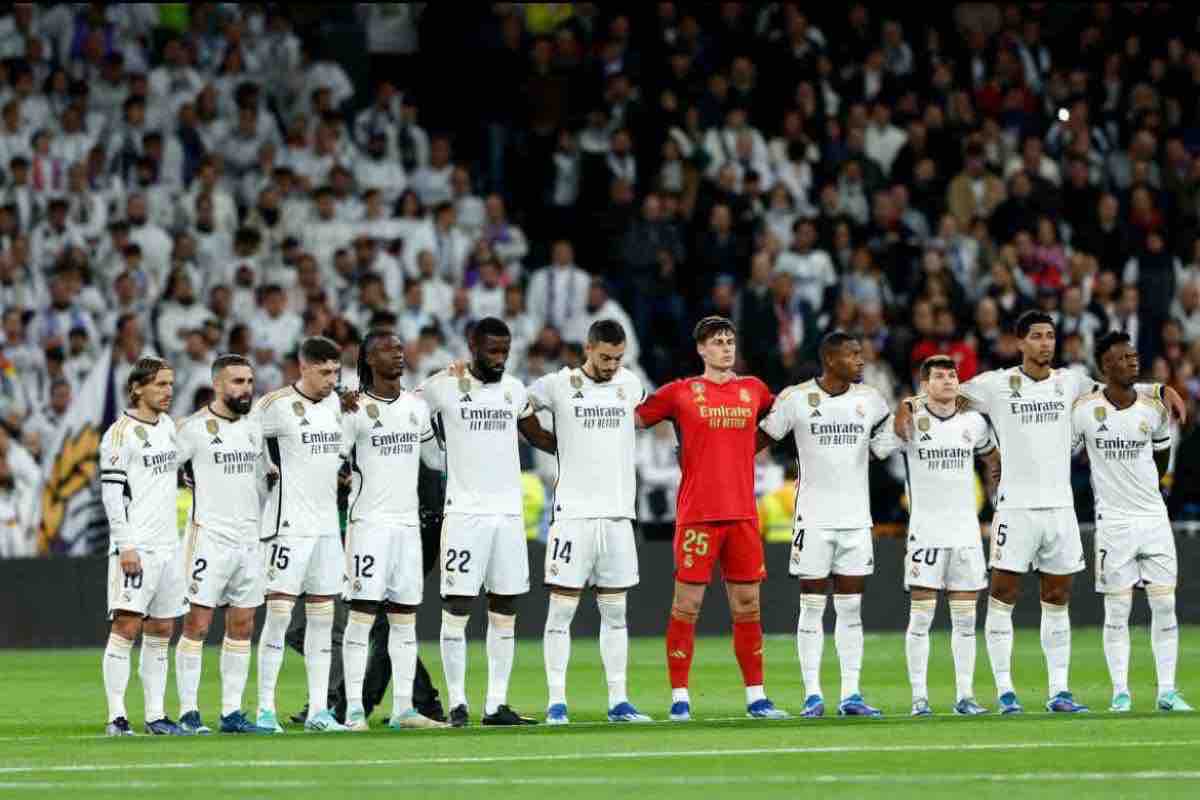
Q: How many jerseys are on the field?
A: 11